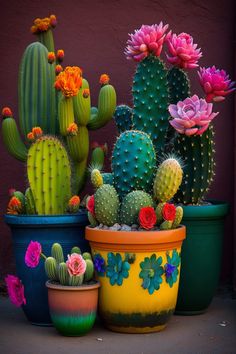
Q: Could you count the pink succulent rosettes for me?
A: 4